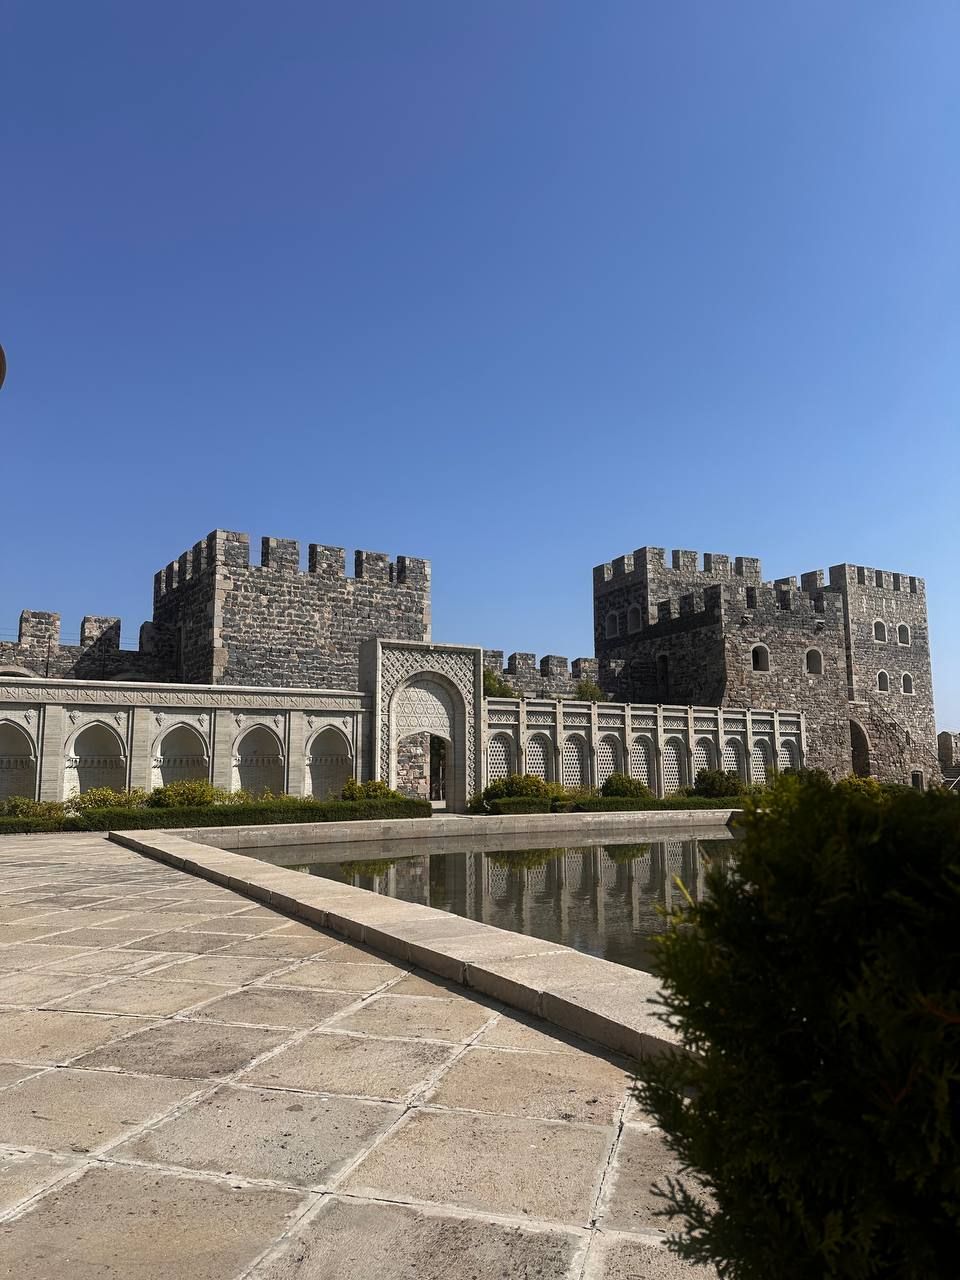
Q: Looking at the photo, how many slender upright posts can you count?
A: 11